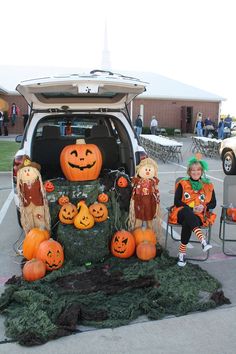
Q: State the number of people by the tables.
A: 6